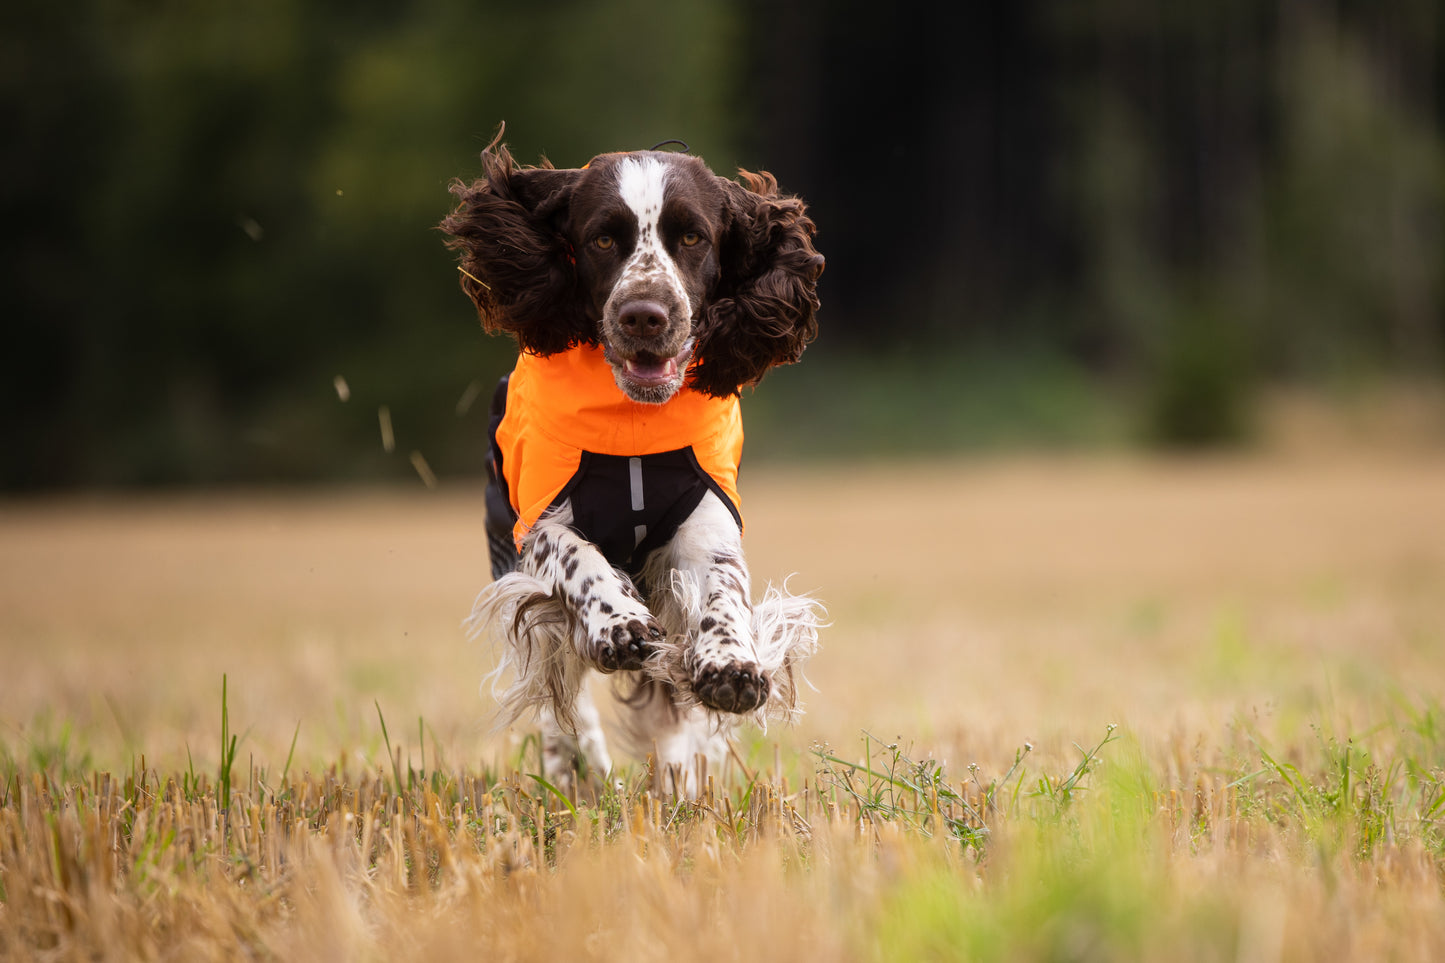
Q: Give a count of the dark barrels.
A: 0